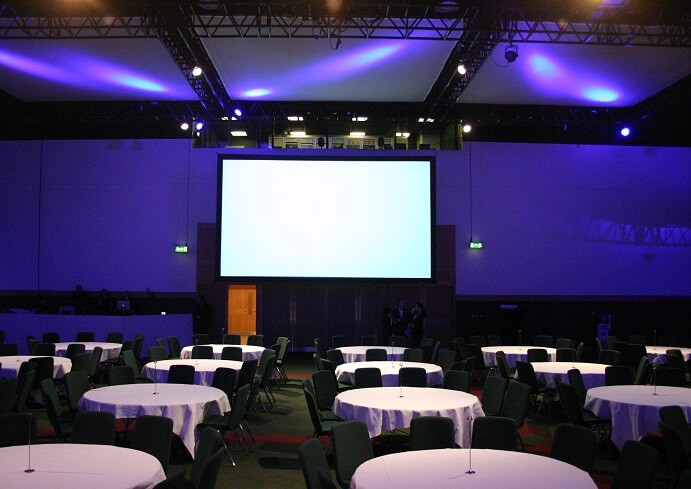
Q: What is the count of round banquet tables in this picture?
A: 14